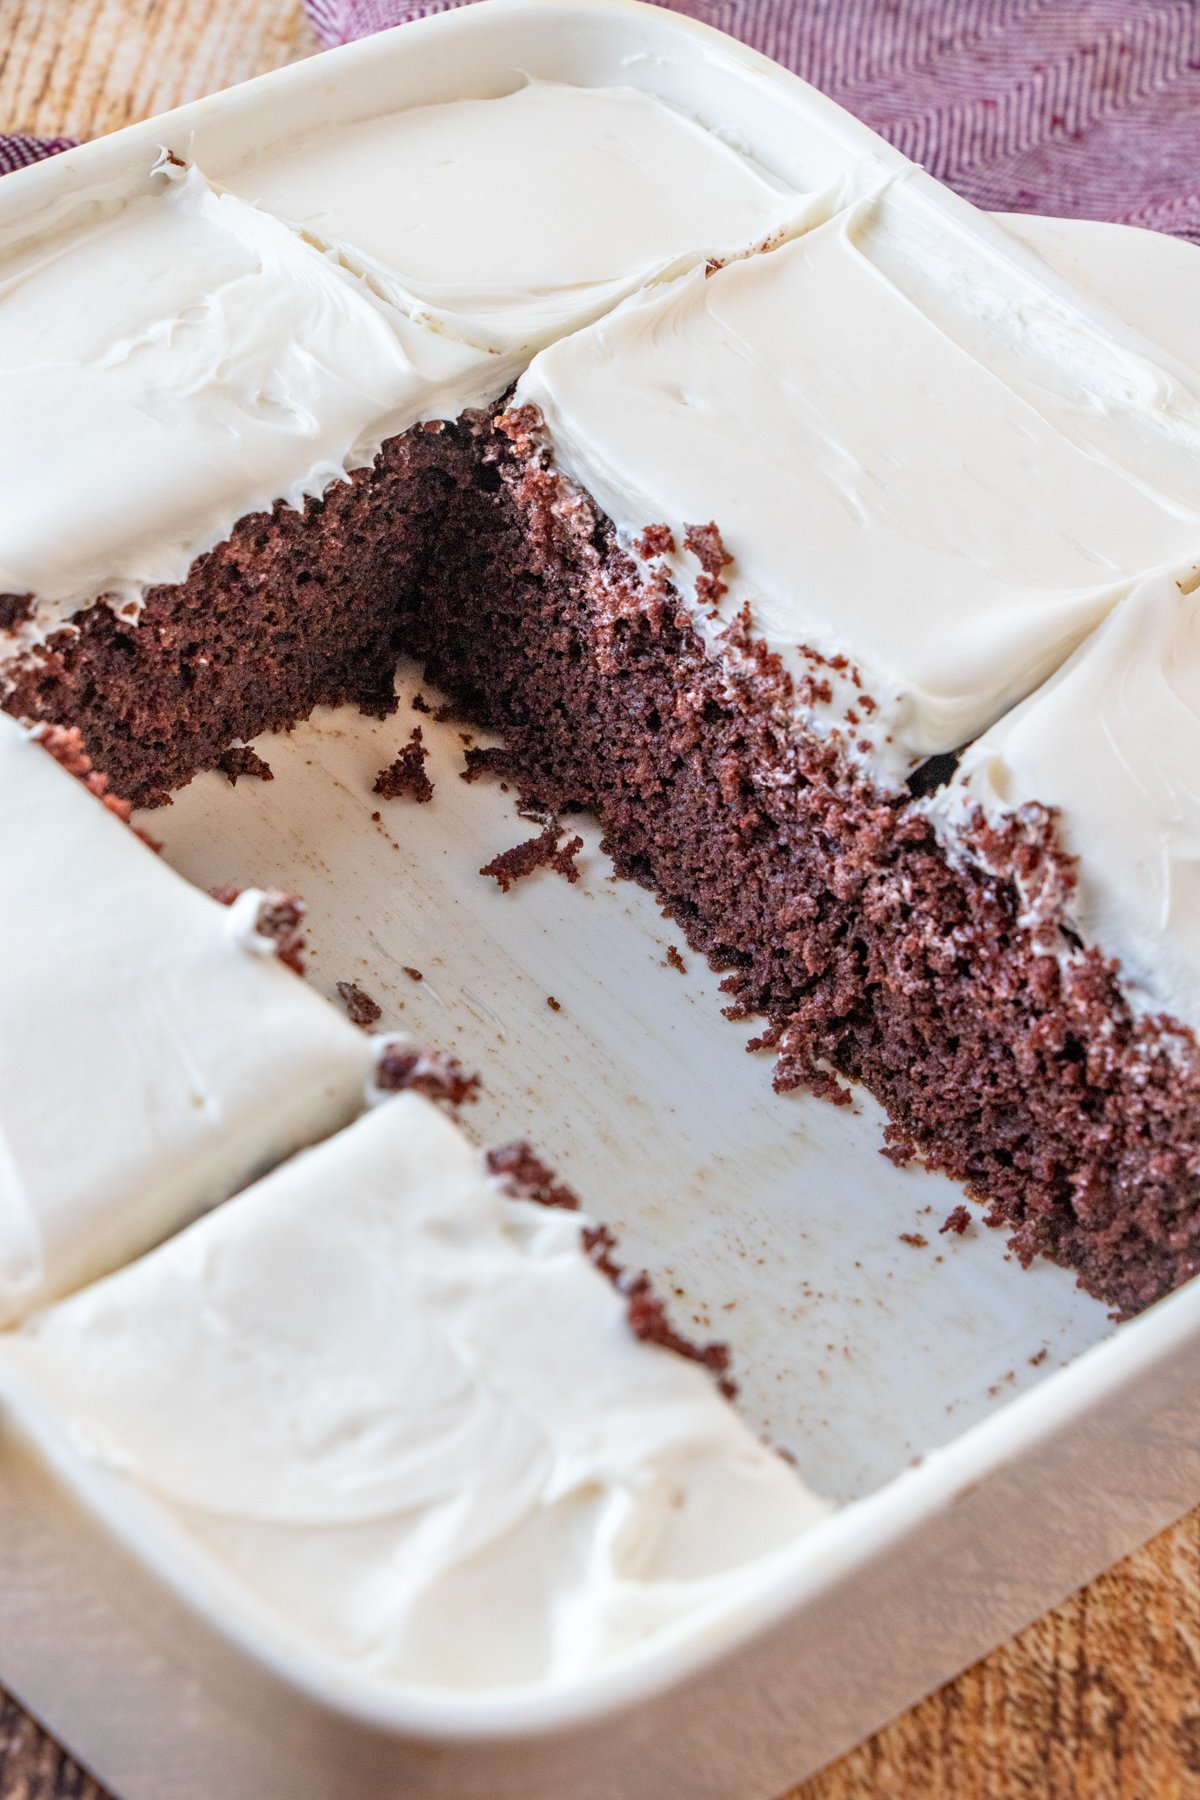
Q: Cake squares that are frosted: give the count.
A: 6